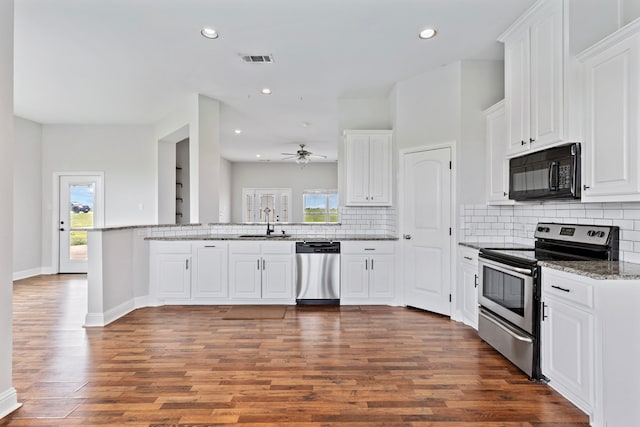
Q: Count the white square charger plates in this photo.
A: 0